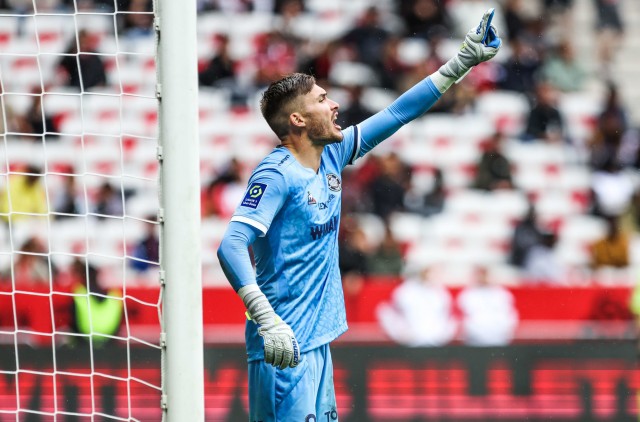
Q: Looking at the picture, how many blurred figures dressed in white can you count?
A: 2